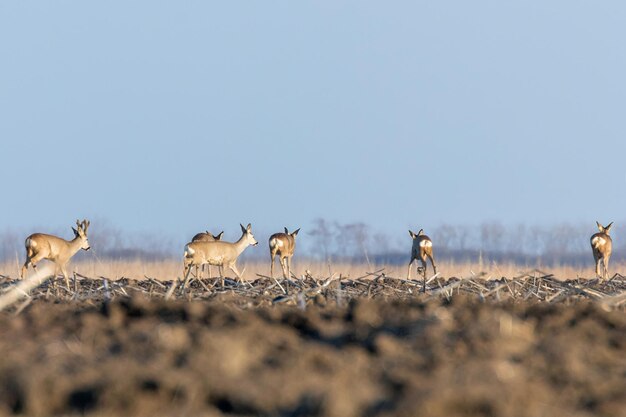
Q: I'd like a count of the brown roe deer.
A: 6